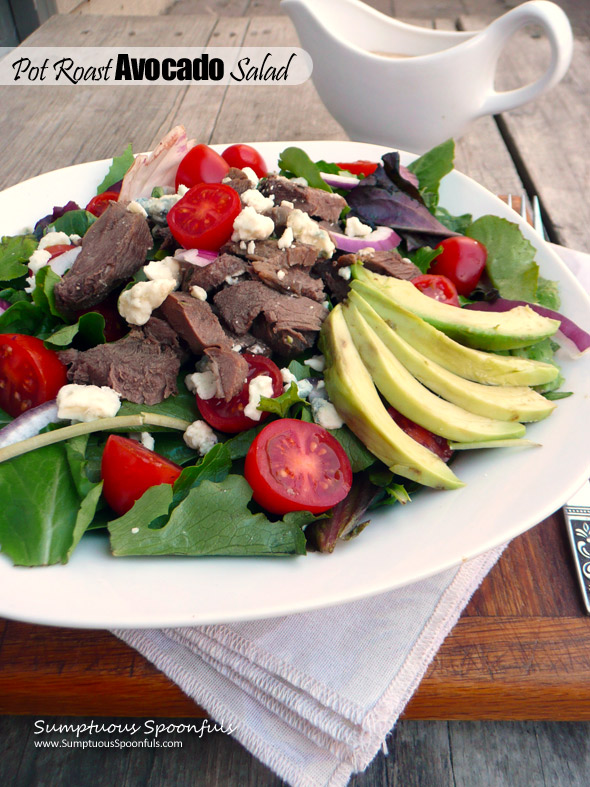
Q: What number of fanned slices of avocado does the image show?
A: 5